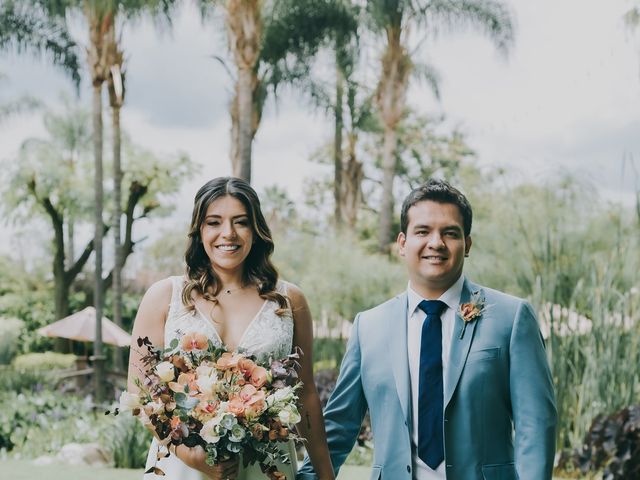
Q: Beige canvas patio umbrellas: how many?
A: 1